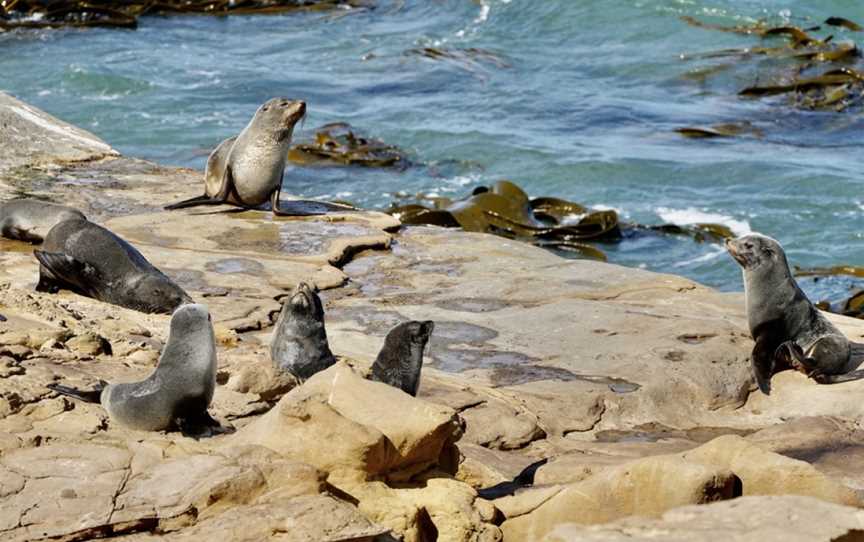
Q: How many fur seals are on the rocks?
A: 7